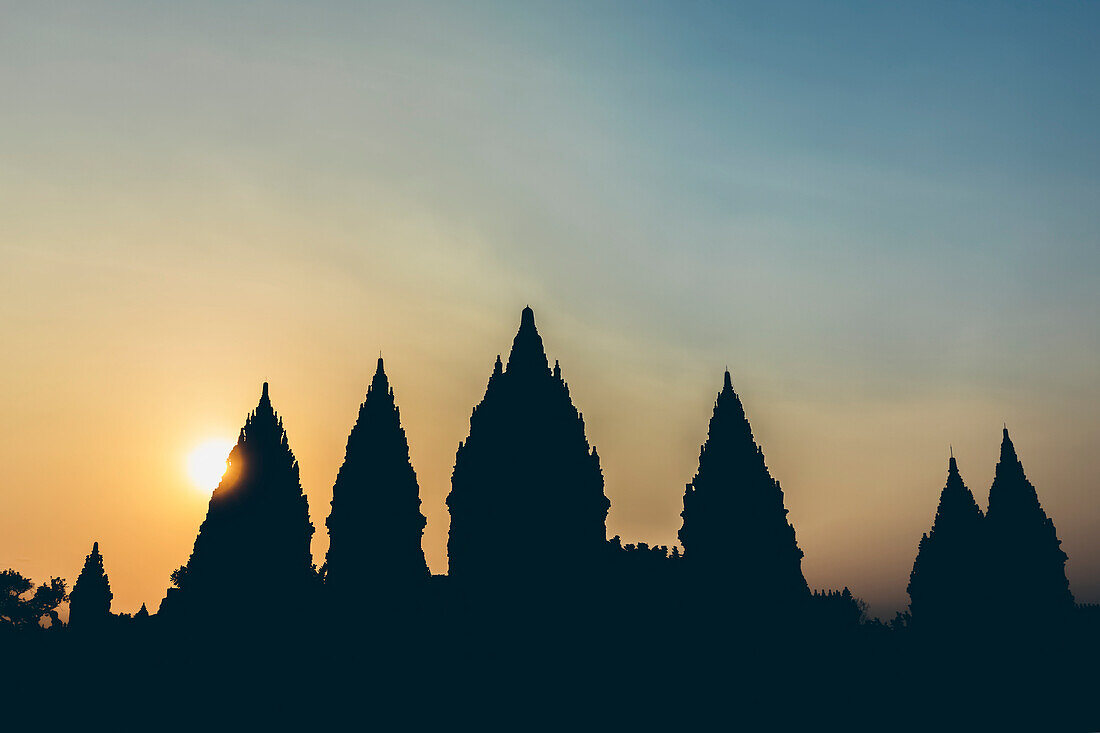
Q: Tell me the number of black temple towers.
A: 7